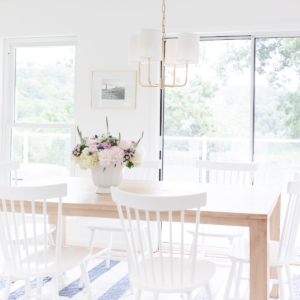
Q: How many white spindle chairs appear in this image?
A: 6